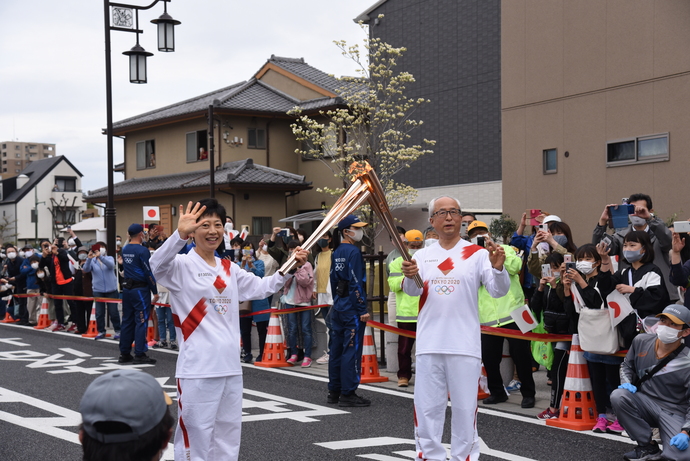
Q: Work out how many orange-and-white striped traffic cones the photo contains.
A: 8